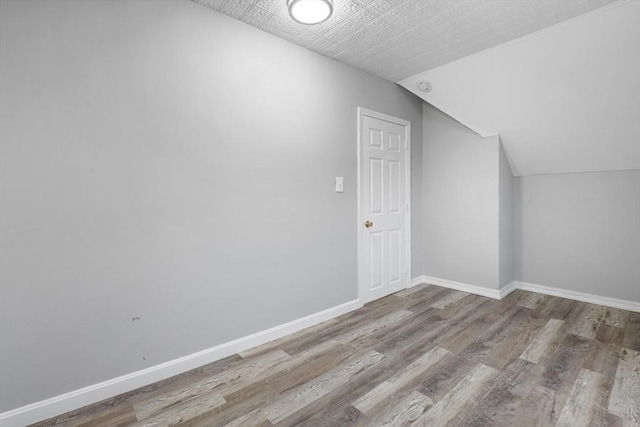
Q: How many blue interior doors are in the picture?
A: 0